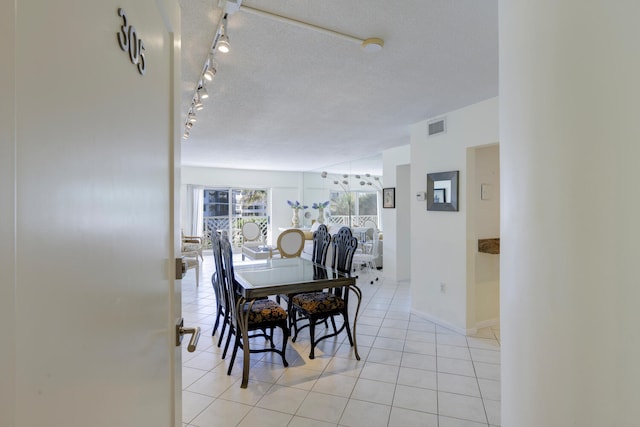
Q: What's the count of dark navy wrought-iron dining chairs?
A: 4